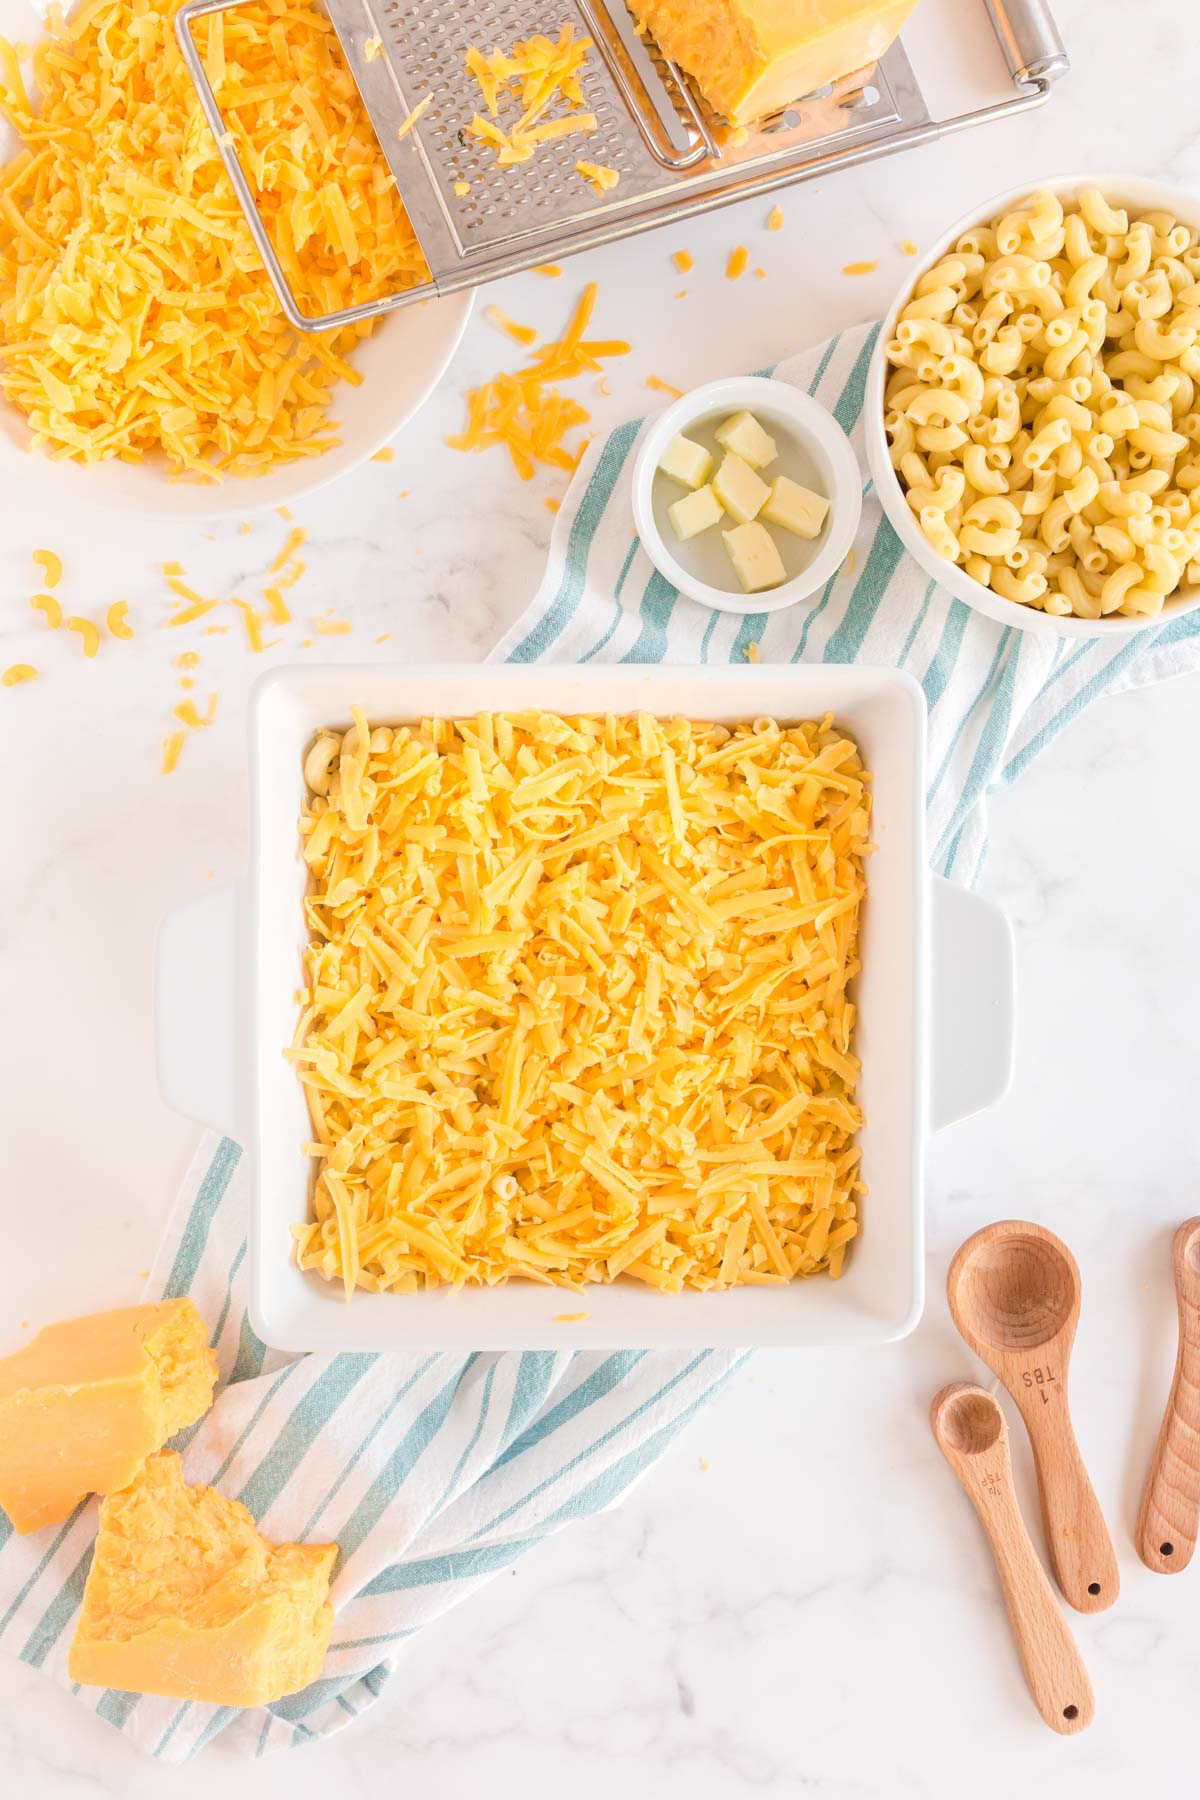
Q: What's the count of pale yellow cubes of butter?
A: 6